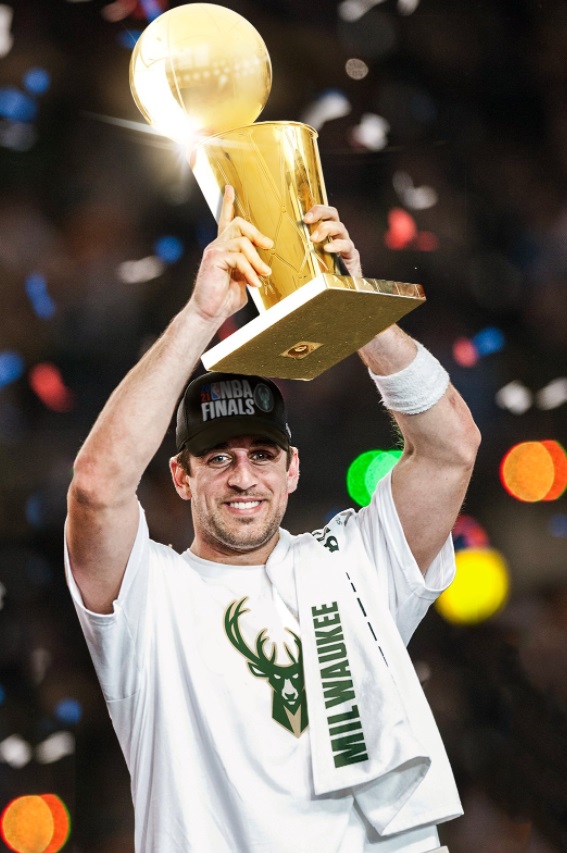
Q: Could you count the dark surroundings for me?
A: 1